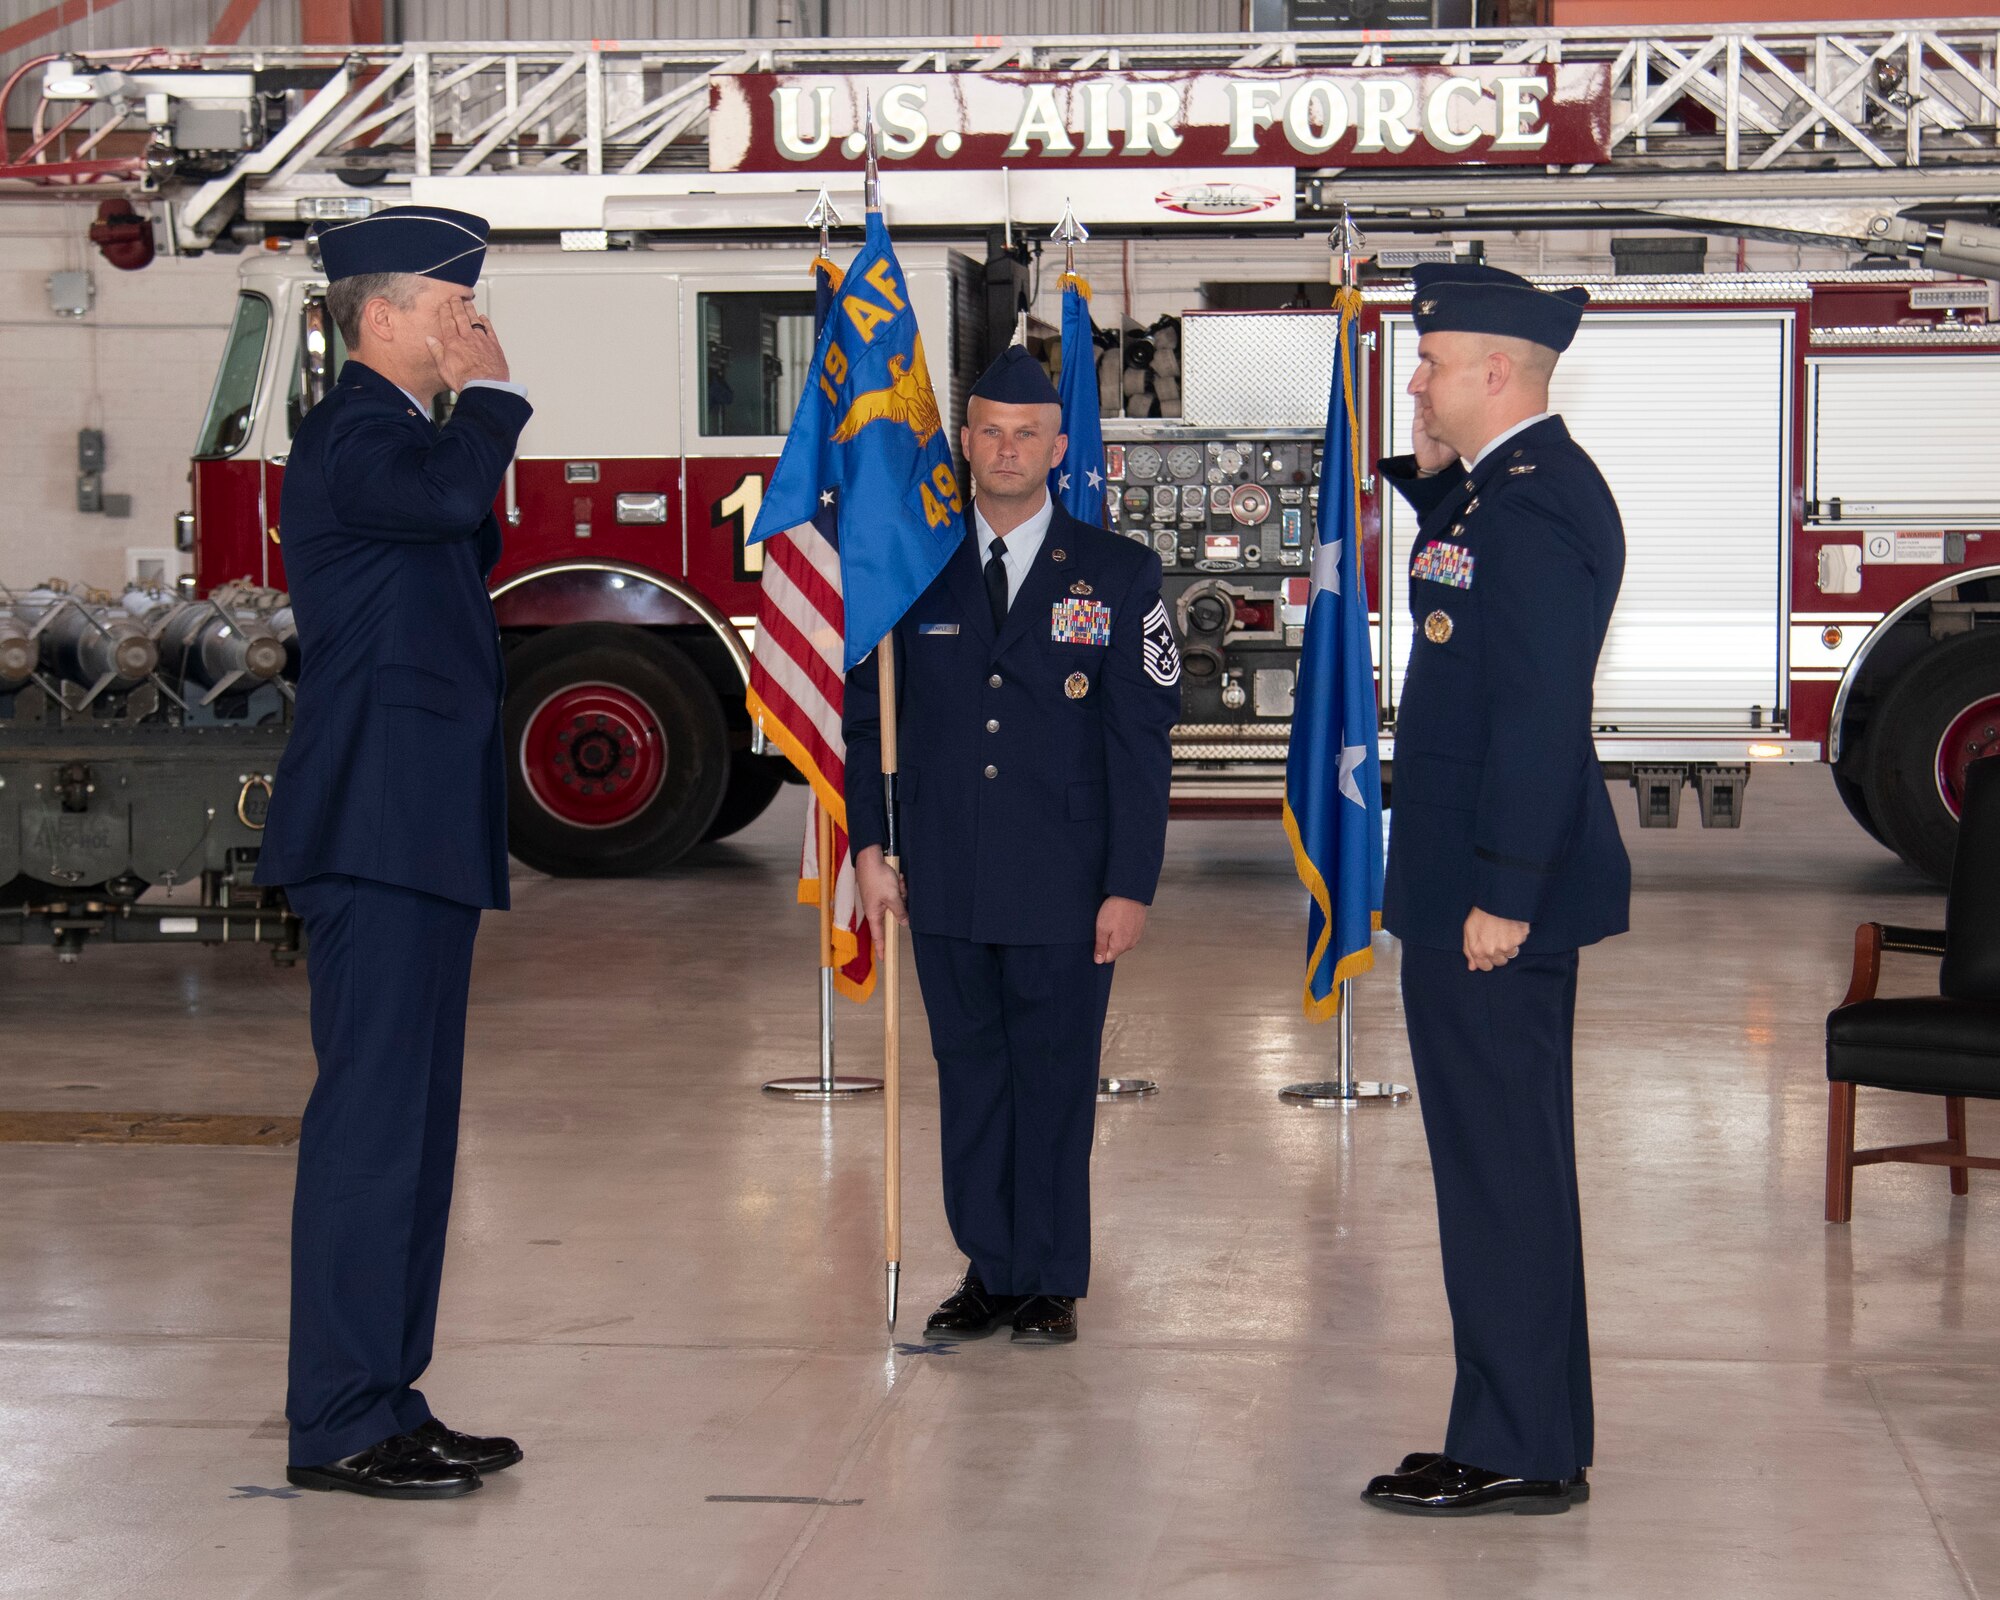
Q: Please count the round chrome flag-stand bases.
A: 3